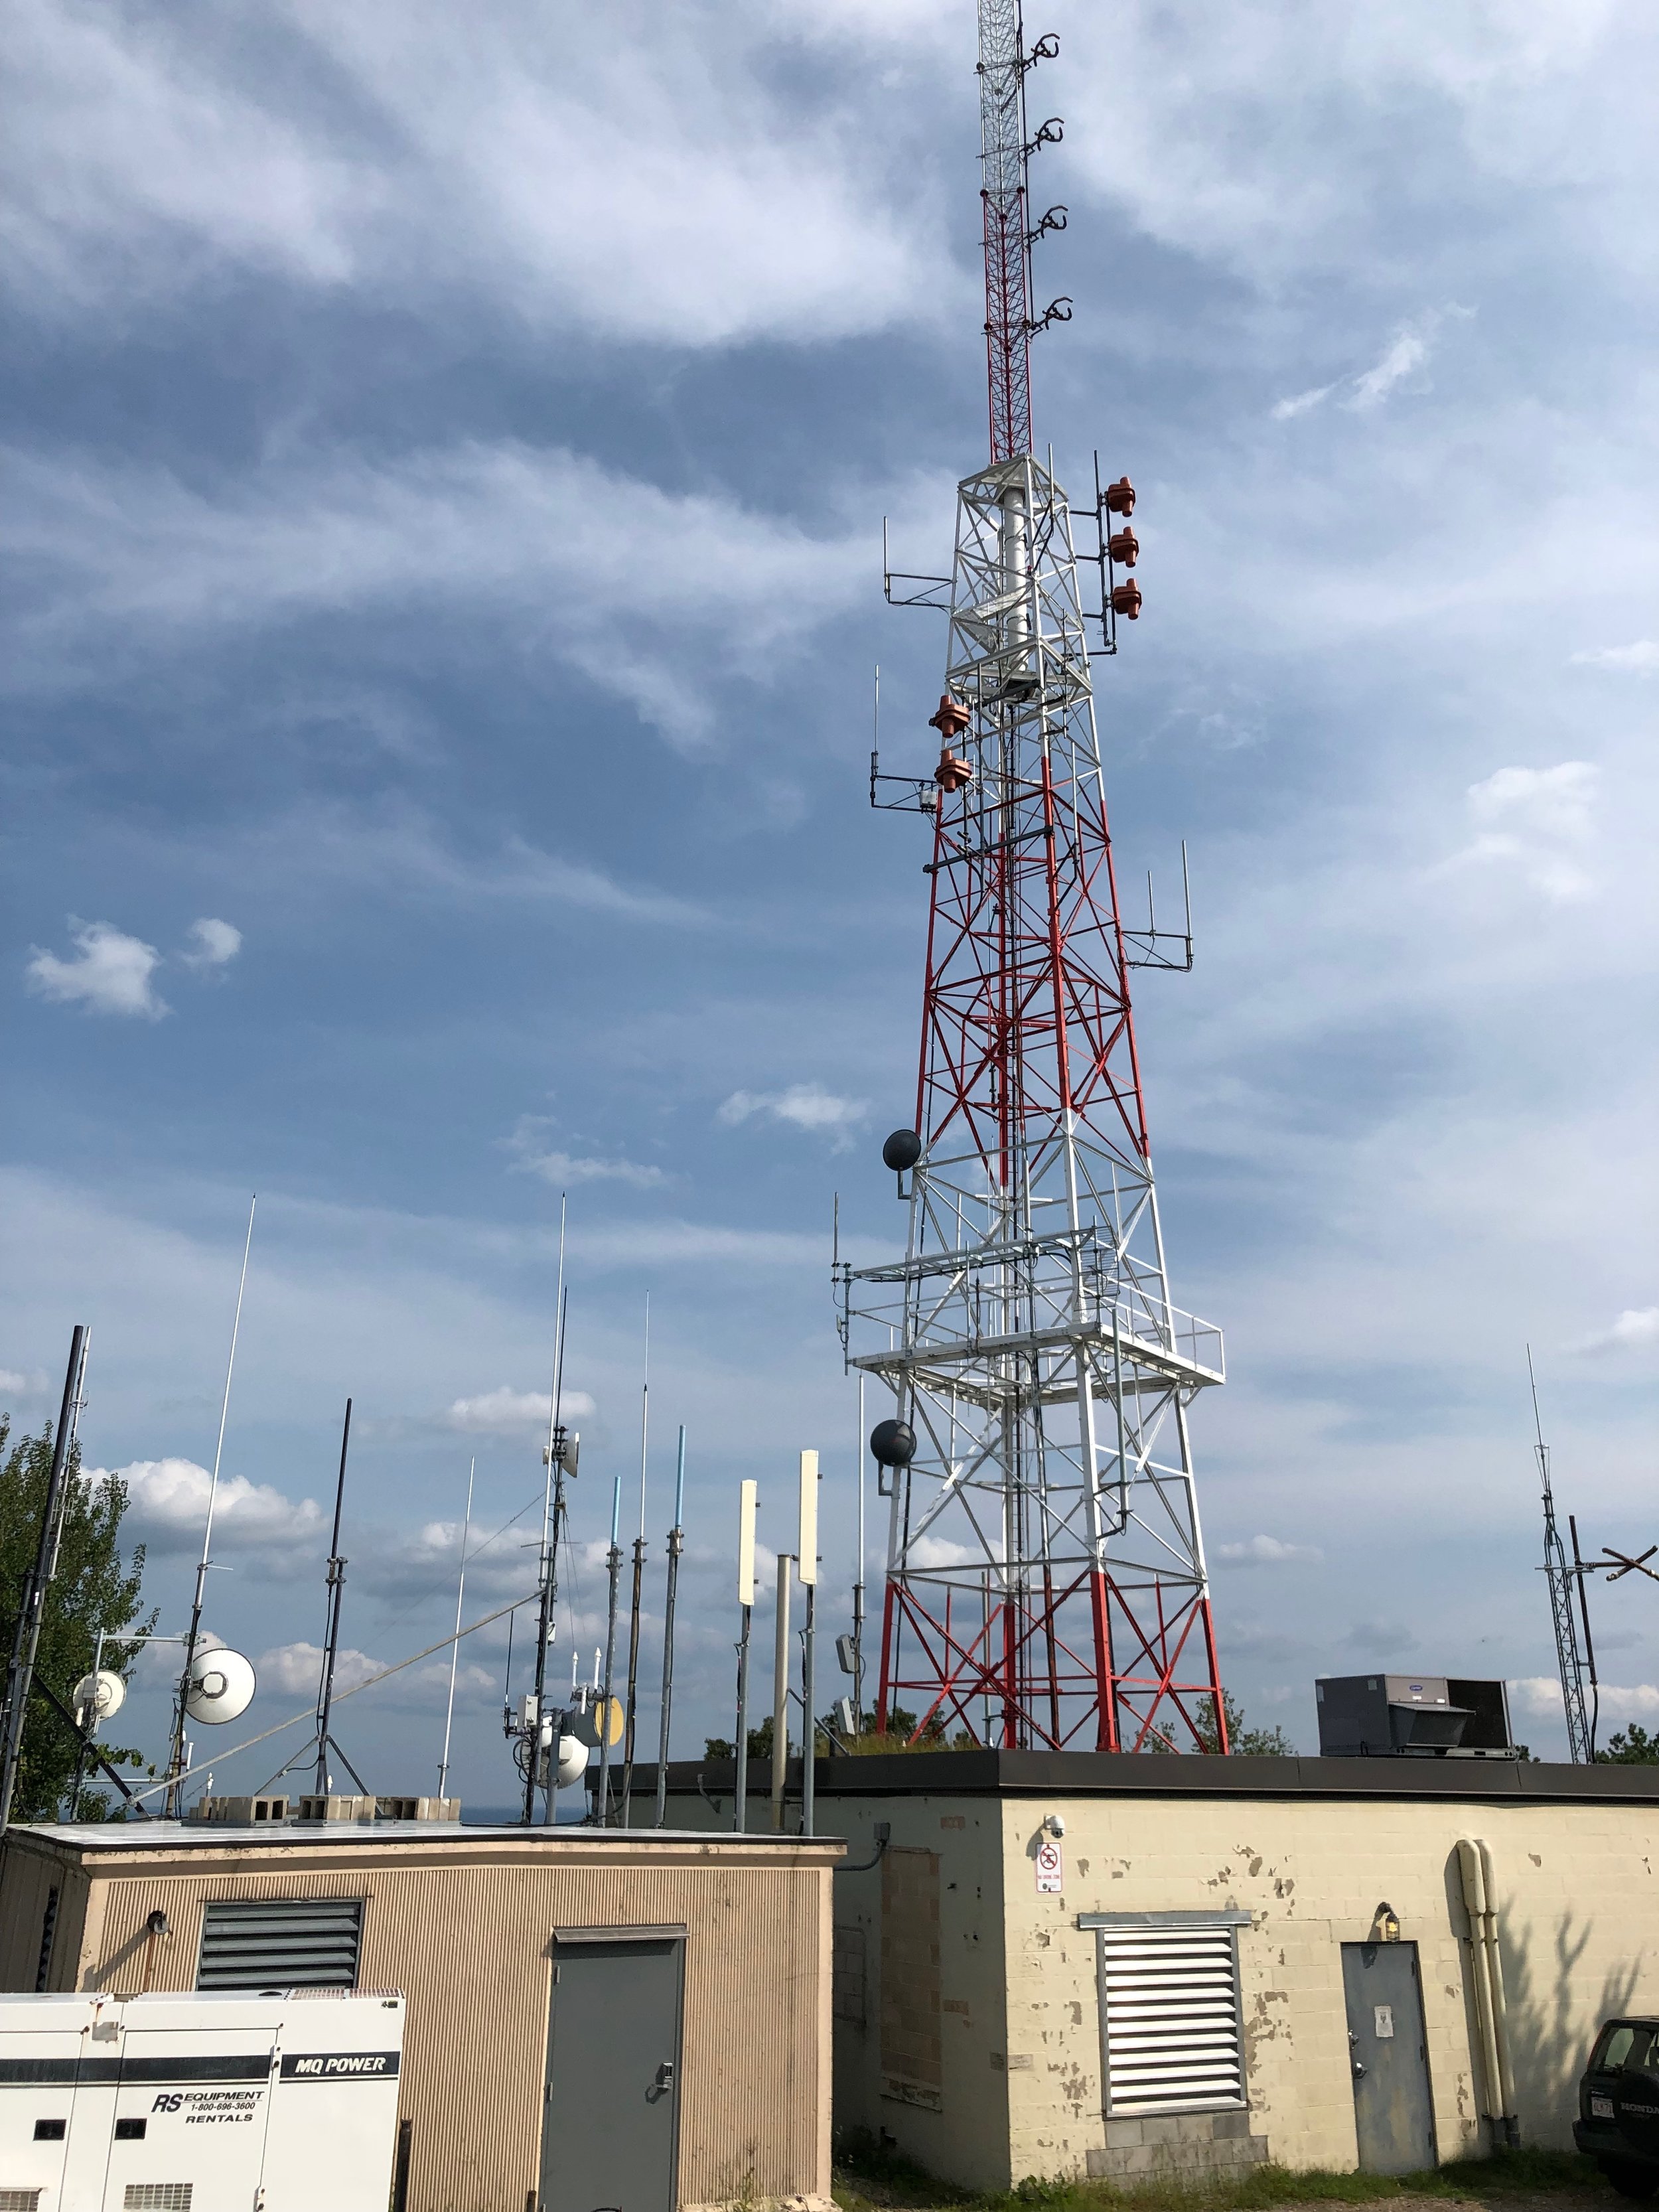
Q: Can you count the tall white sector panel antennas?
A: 2